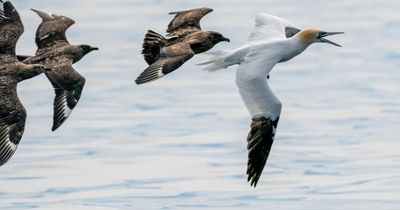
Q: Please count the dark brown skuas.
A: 3